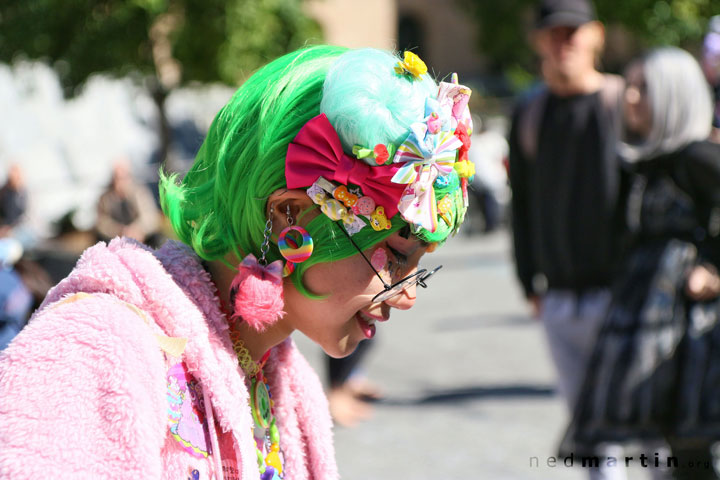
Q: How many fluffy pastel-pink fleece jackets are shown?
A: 1